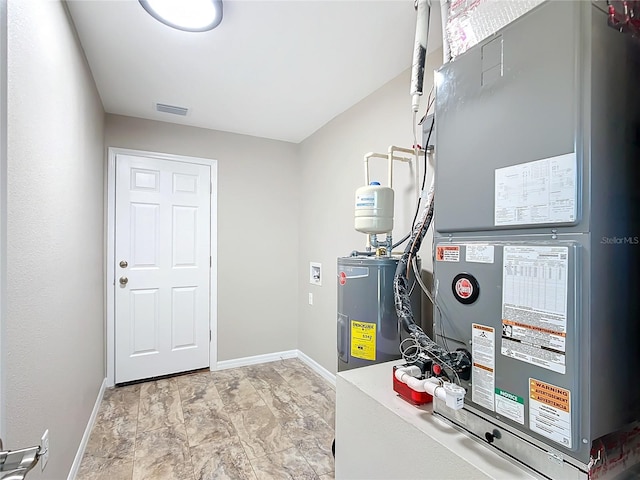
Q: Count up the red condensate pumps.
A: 1